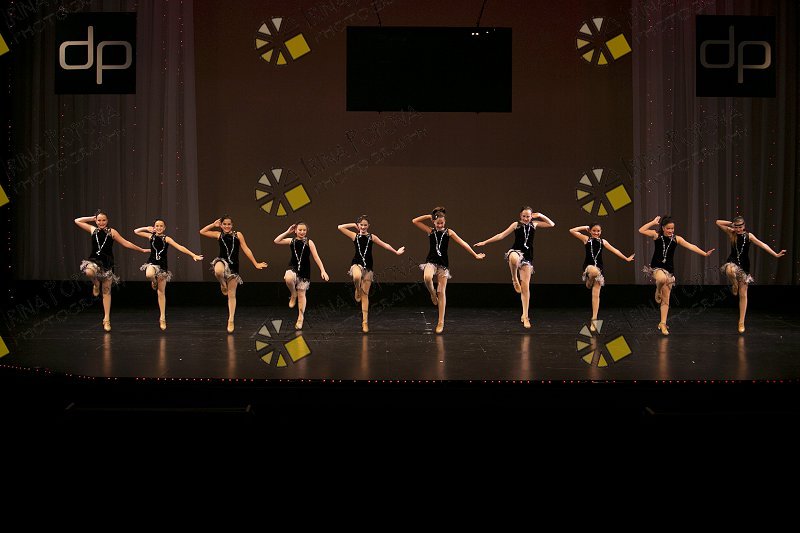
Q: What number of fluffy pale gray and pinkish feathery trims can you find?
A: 10